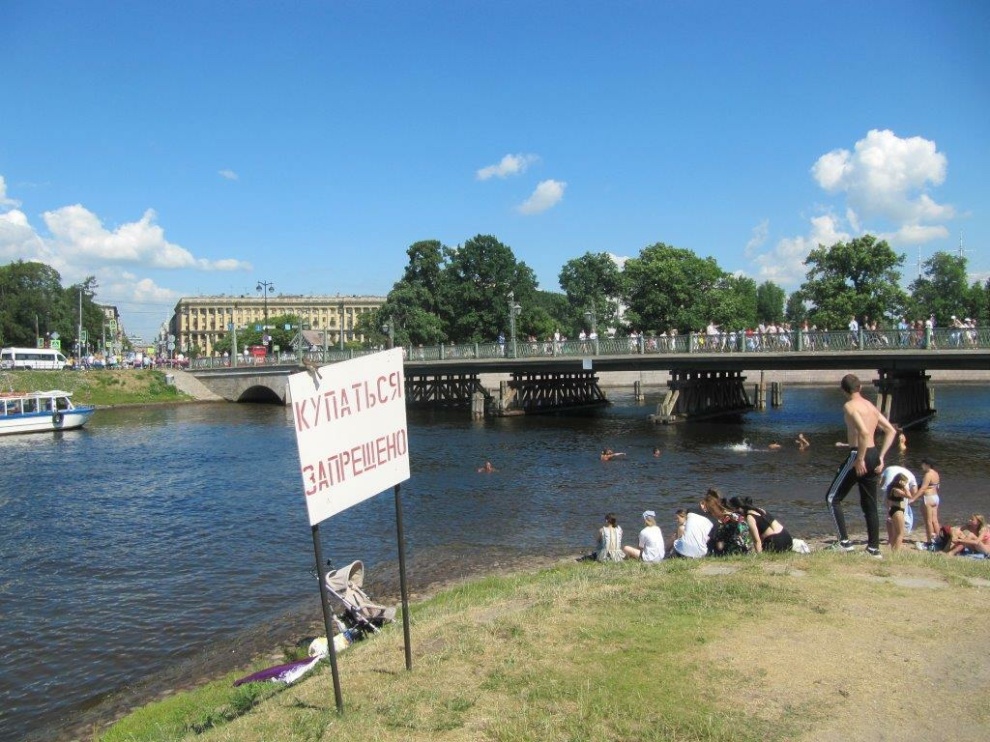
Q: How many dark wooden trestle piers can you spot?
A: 4